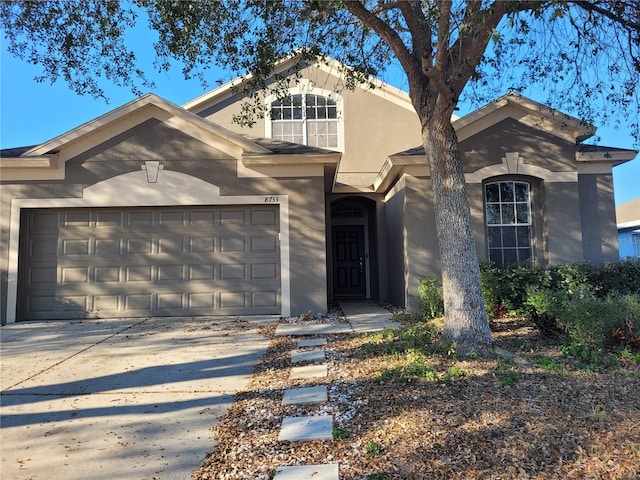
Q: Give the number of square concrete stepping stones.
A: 6